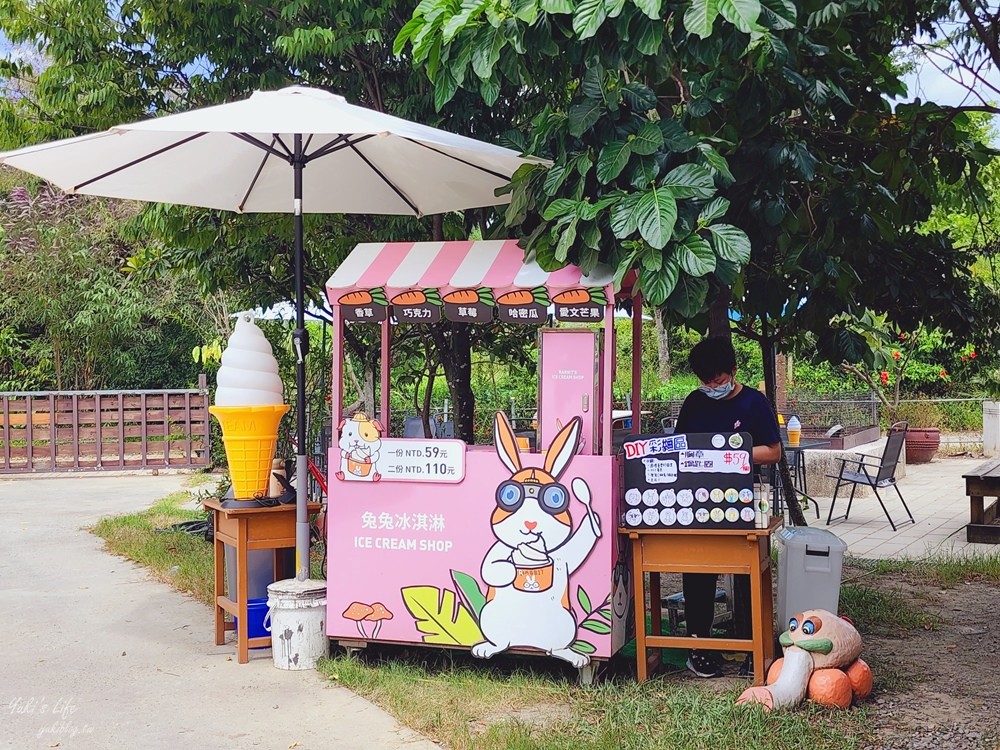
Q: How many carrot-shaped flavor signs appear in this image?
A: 5